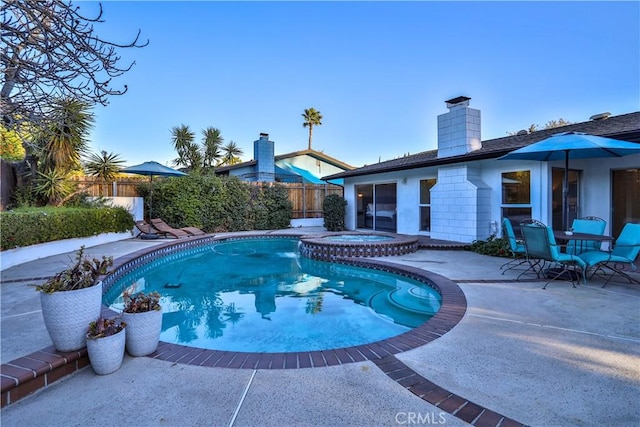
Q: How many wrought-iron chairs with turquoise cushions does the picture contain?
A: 4